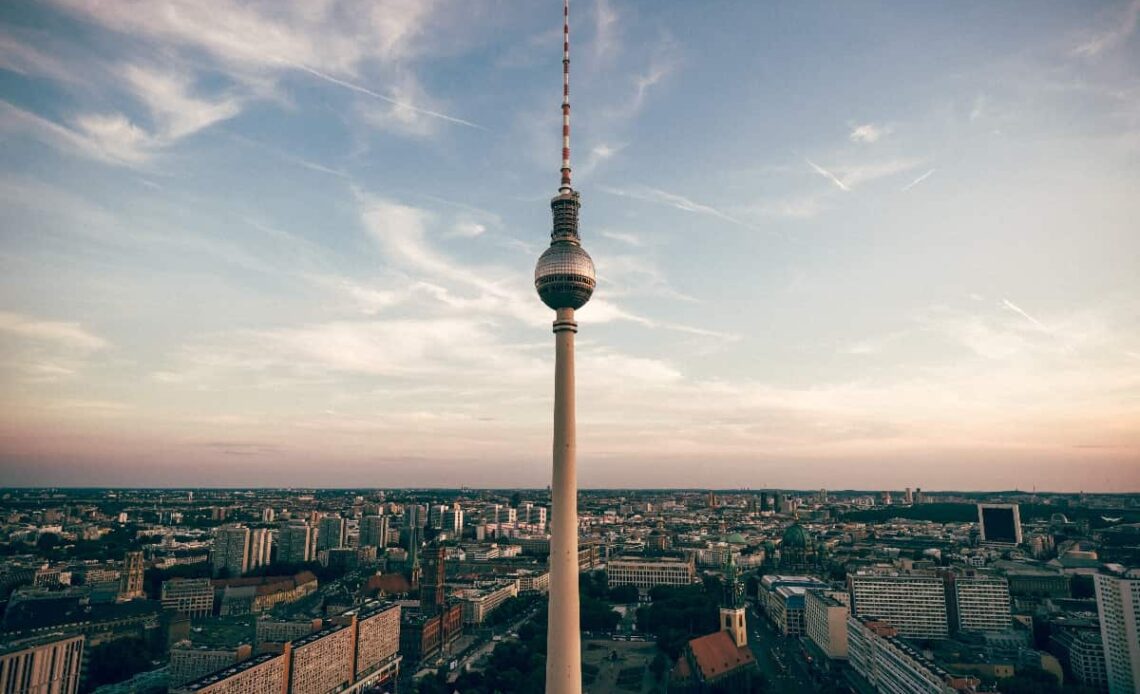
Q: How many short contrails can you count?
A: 3